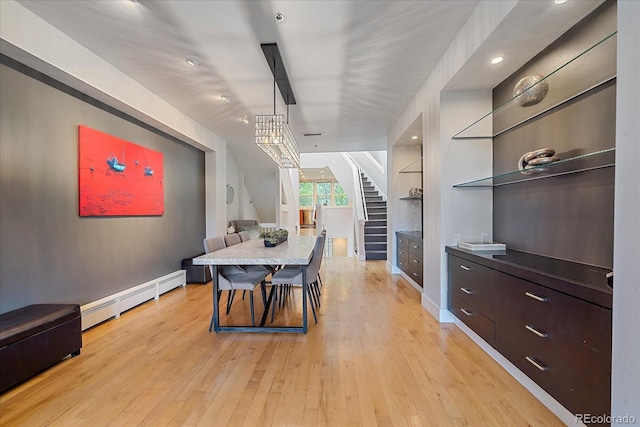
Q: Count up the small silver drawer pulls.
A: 12